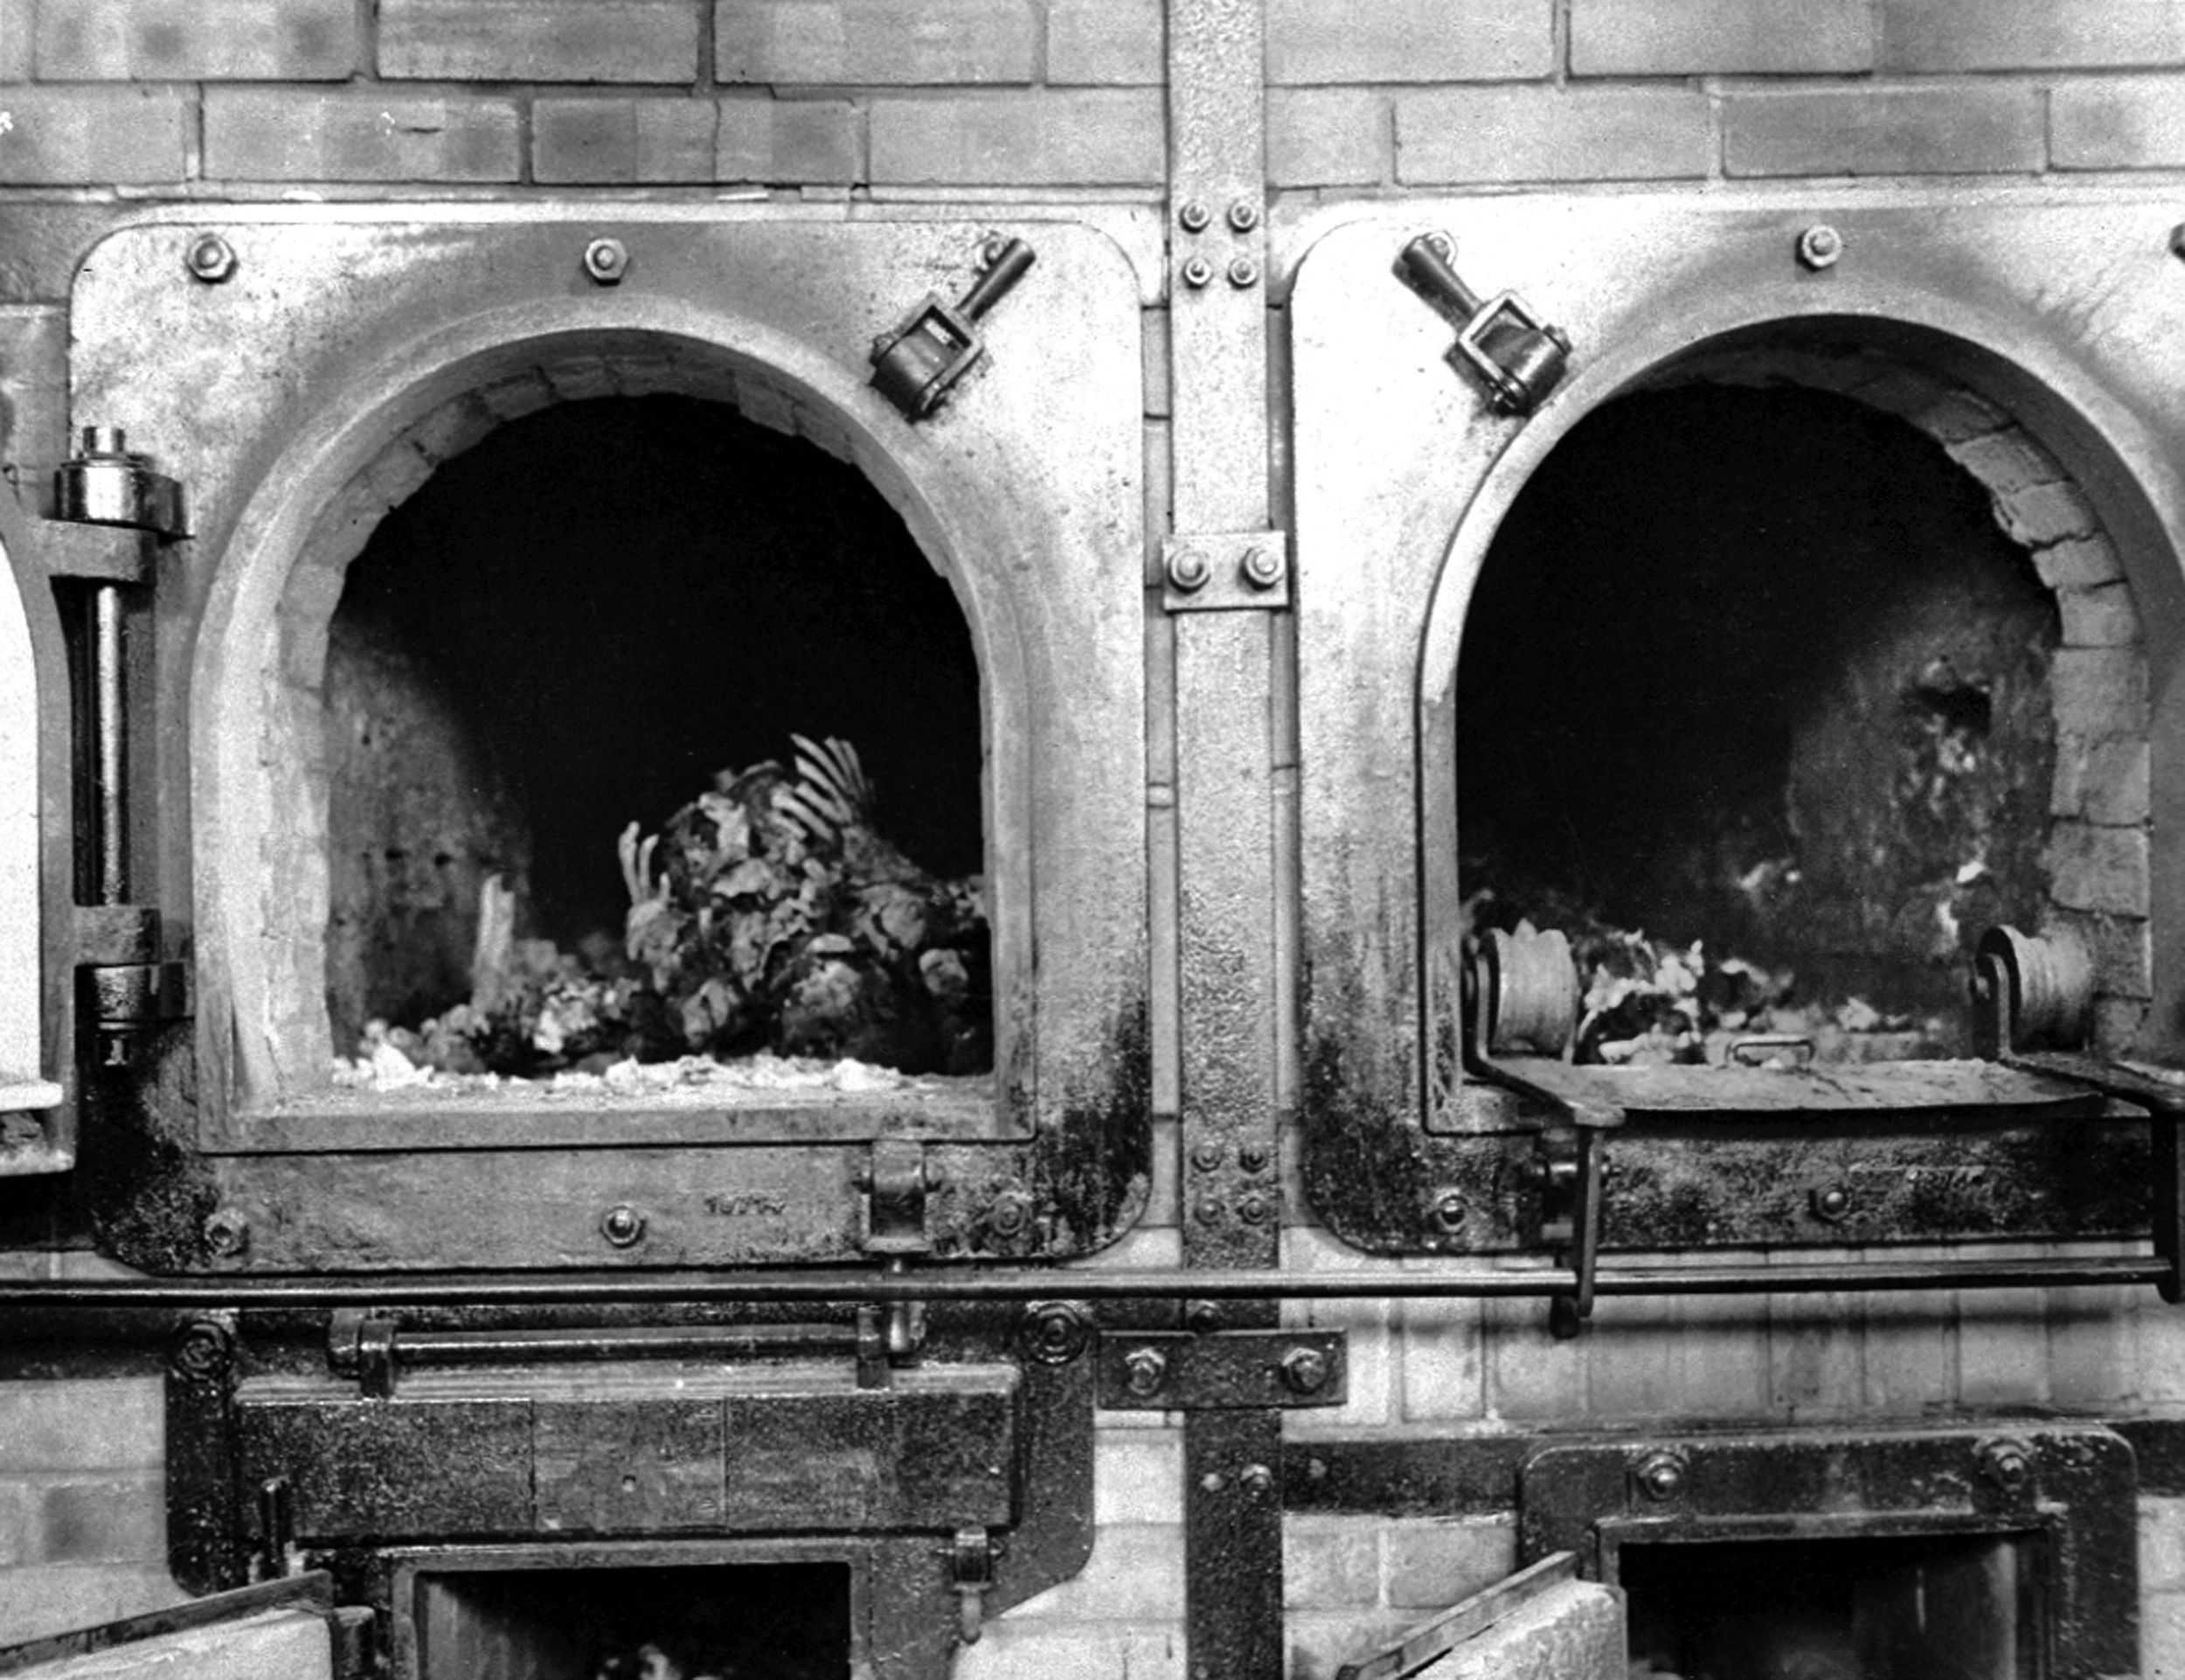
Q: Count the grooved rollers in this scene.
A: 2